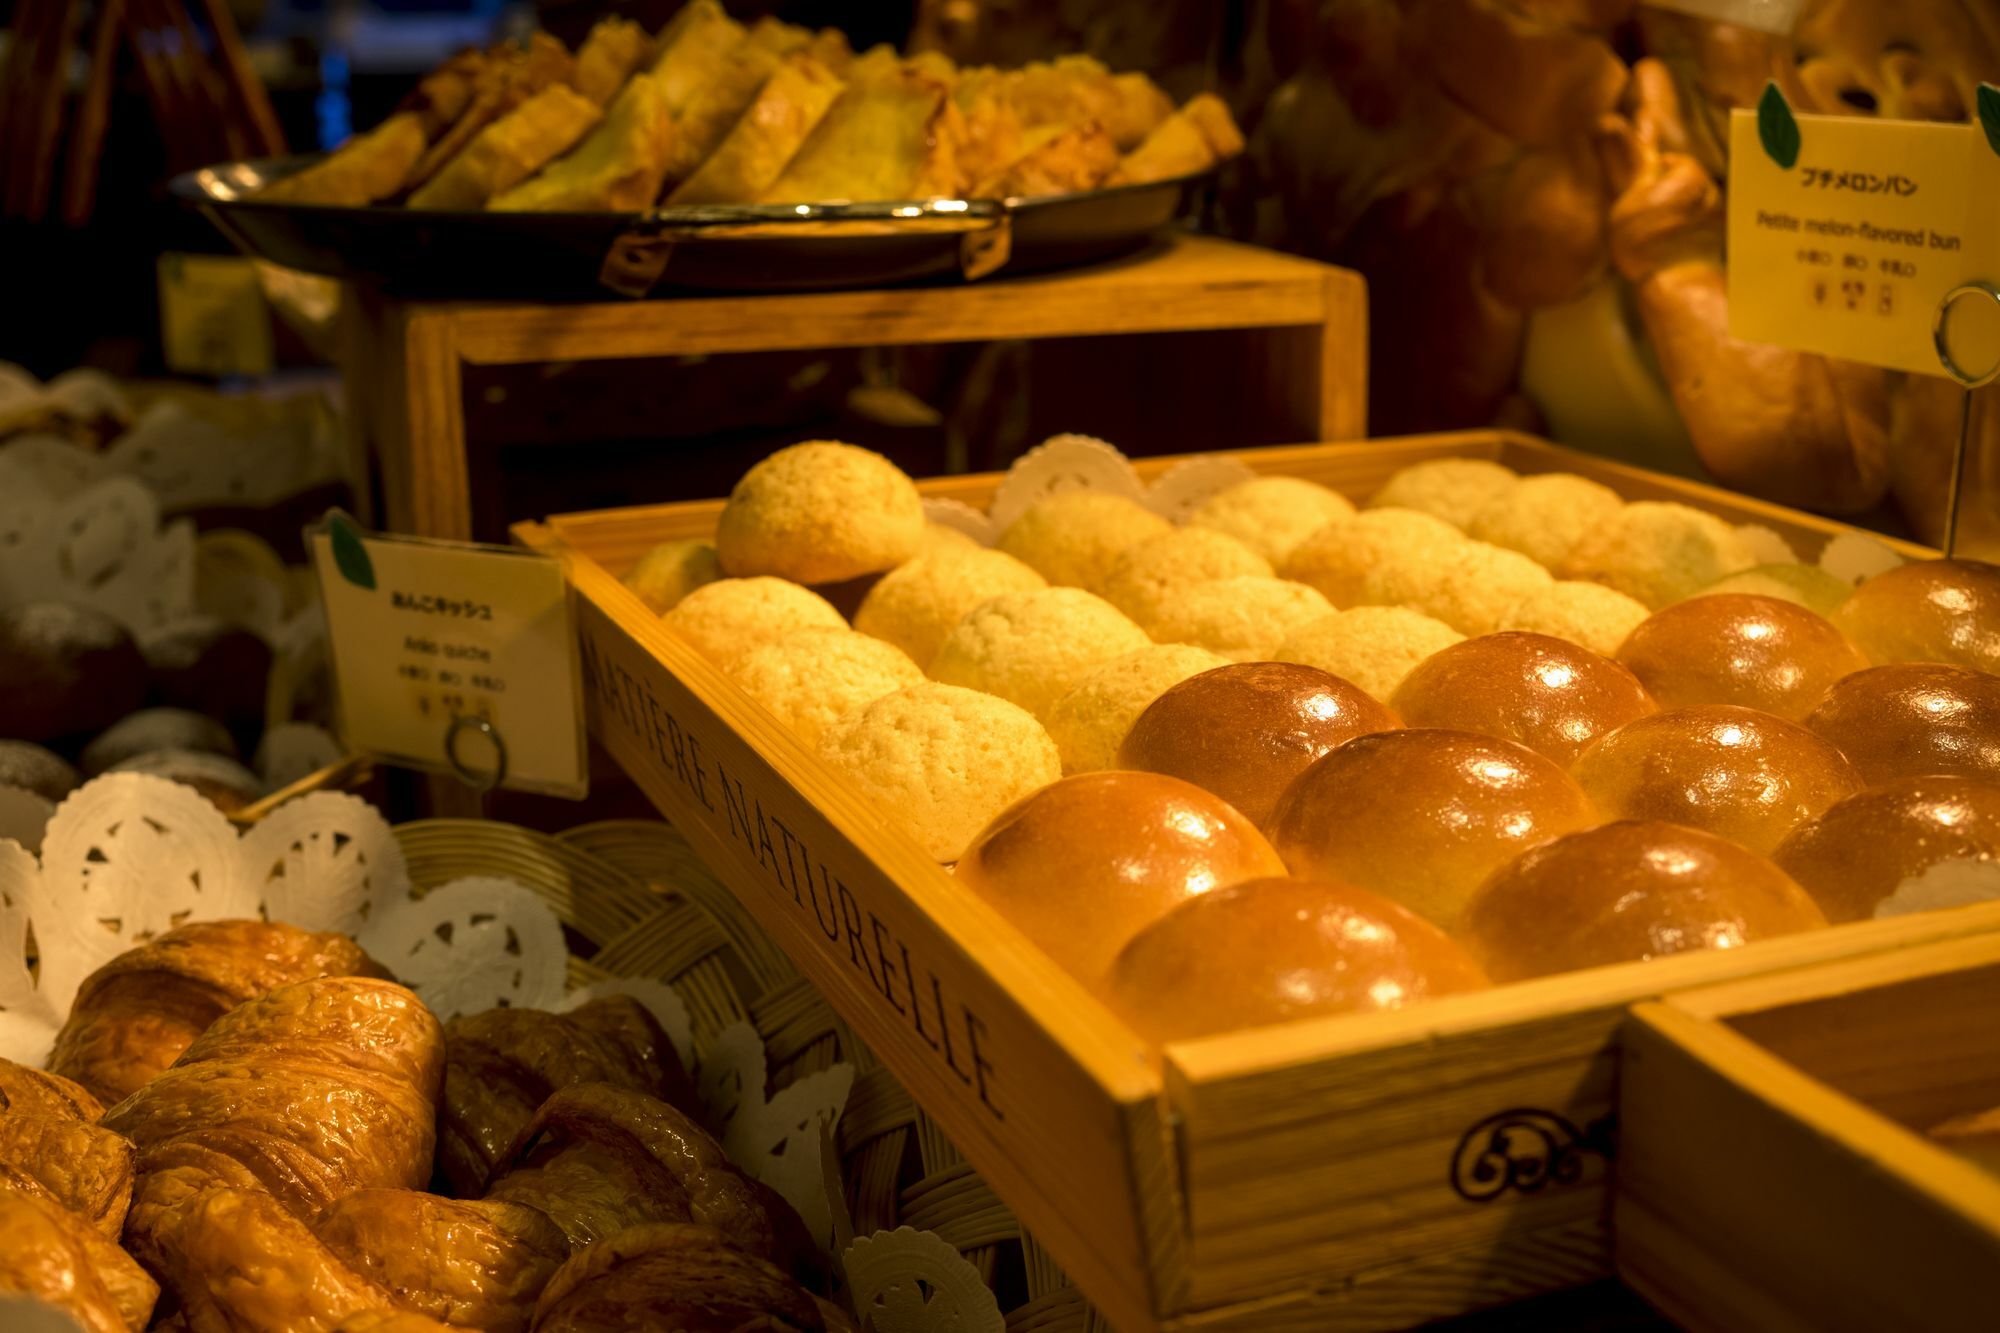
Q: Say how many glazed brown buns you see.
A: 11